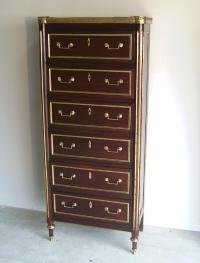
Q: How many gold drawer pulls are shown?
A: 12